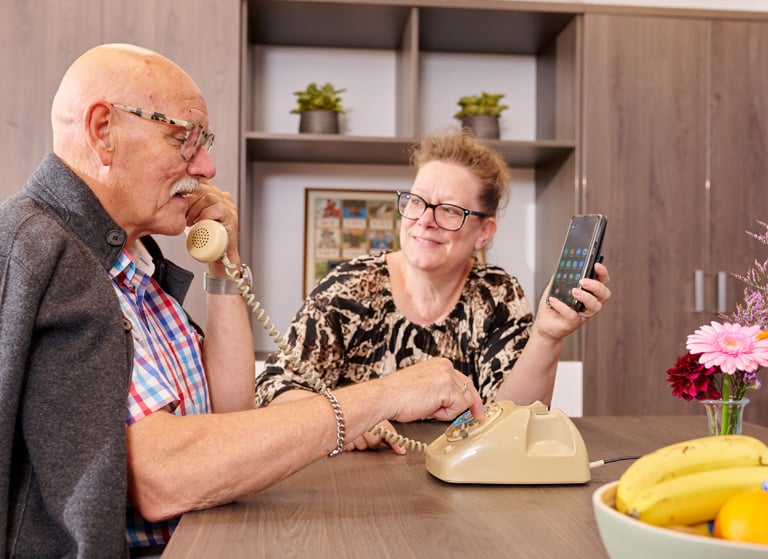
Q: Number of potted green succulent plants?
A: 2